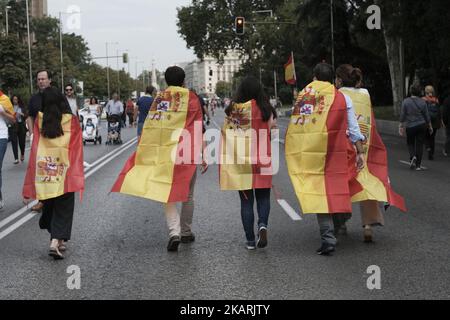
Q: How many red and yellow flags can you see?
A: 7